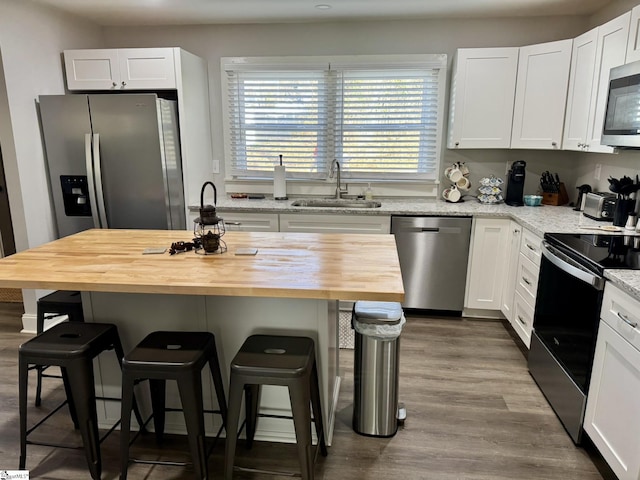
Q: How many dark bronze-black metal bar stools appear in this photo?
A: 4